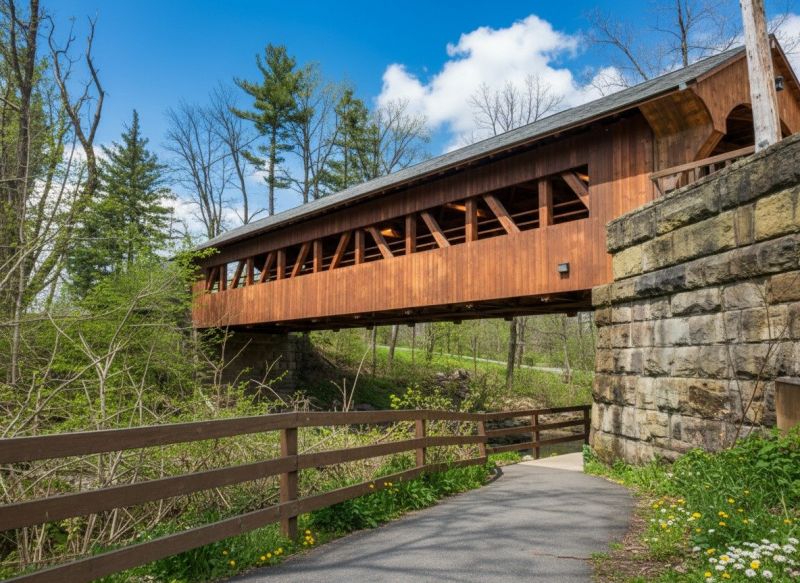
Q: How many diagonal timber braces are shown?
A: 9